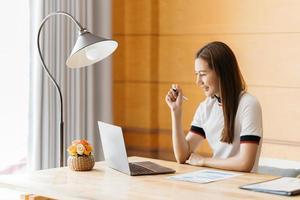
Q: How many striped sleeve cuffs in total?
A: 2